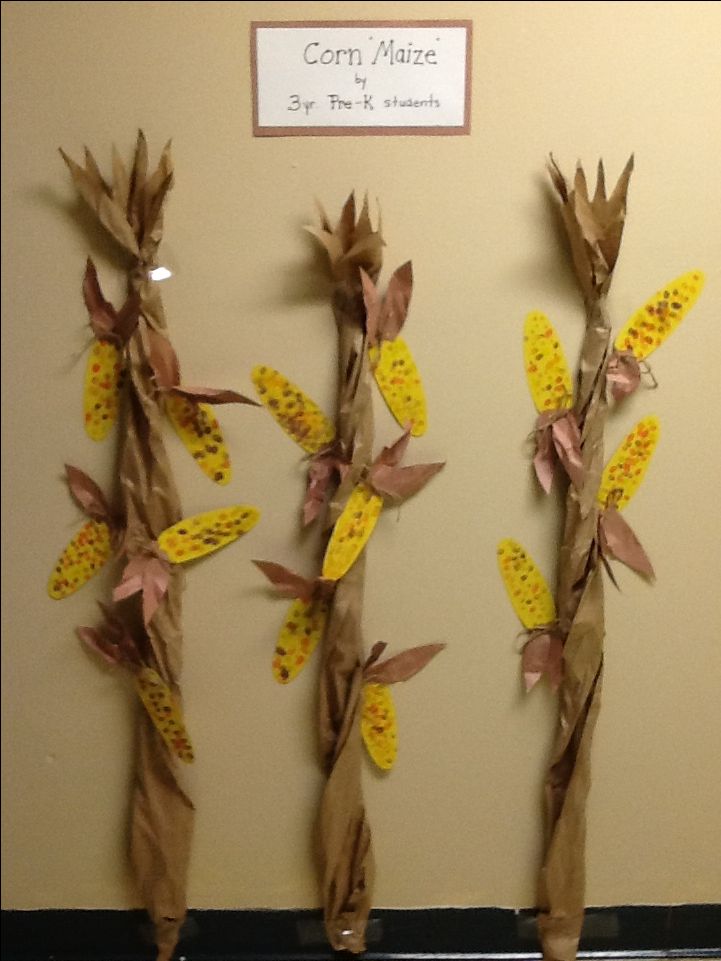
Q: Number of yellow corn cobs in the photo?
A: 14